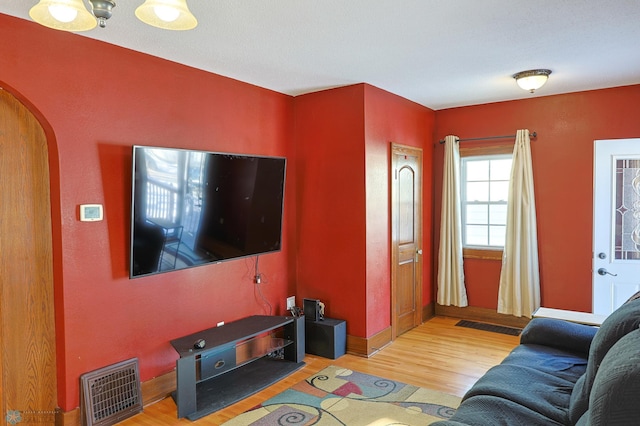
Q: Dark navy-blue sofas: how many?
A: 1